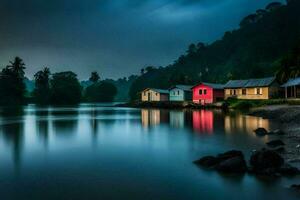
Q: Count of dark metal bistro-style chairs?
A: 0